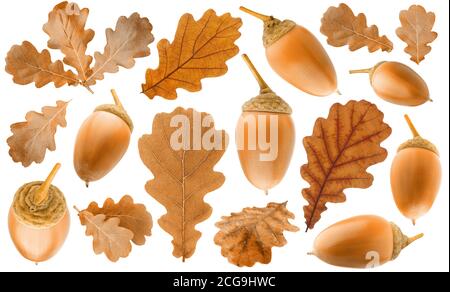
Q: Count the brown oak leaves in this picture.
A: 12